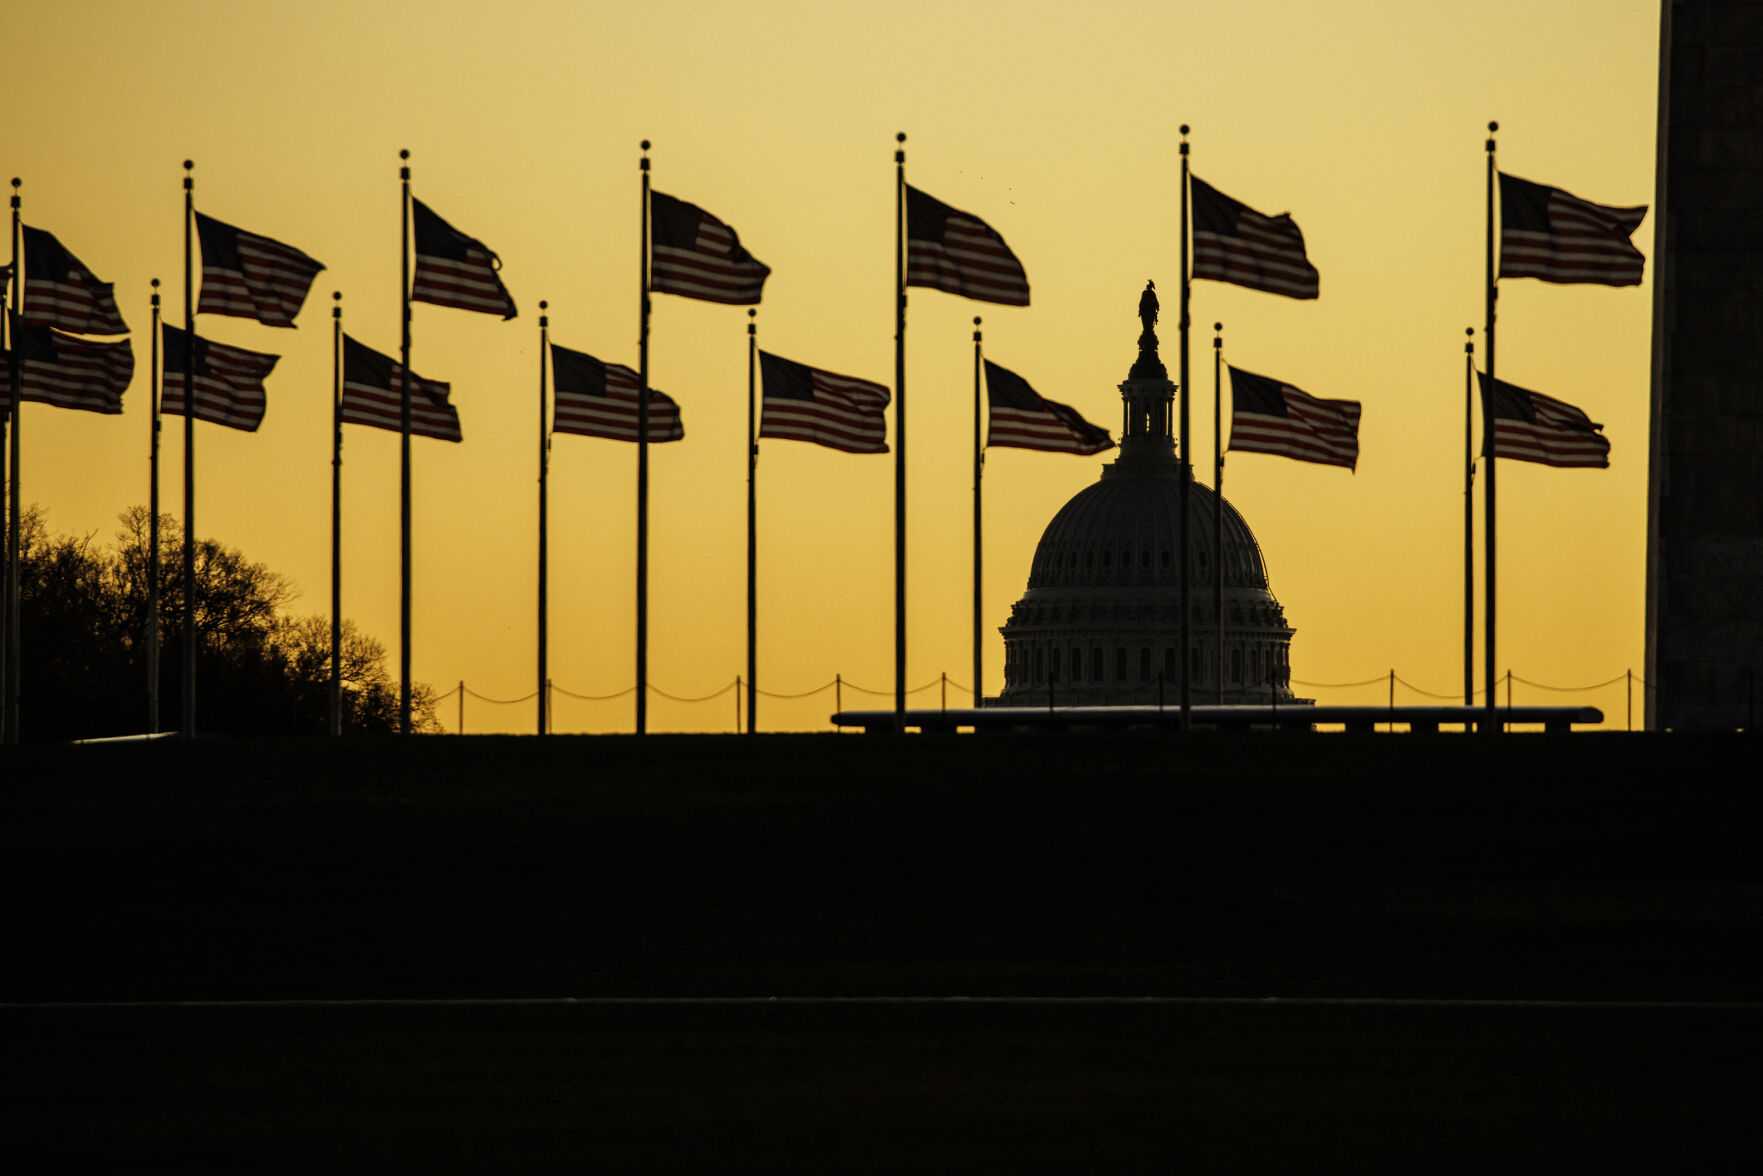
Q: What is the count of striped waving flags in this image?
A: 15